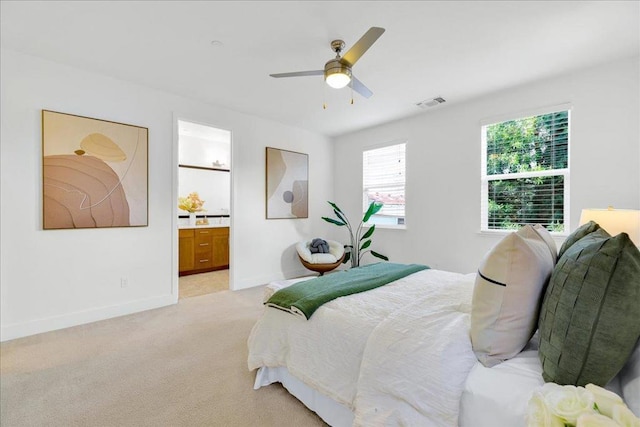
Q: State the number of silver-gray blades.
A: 3